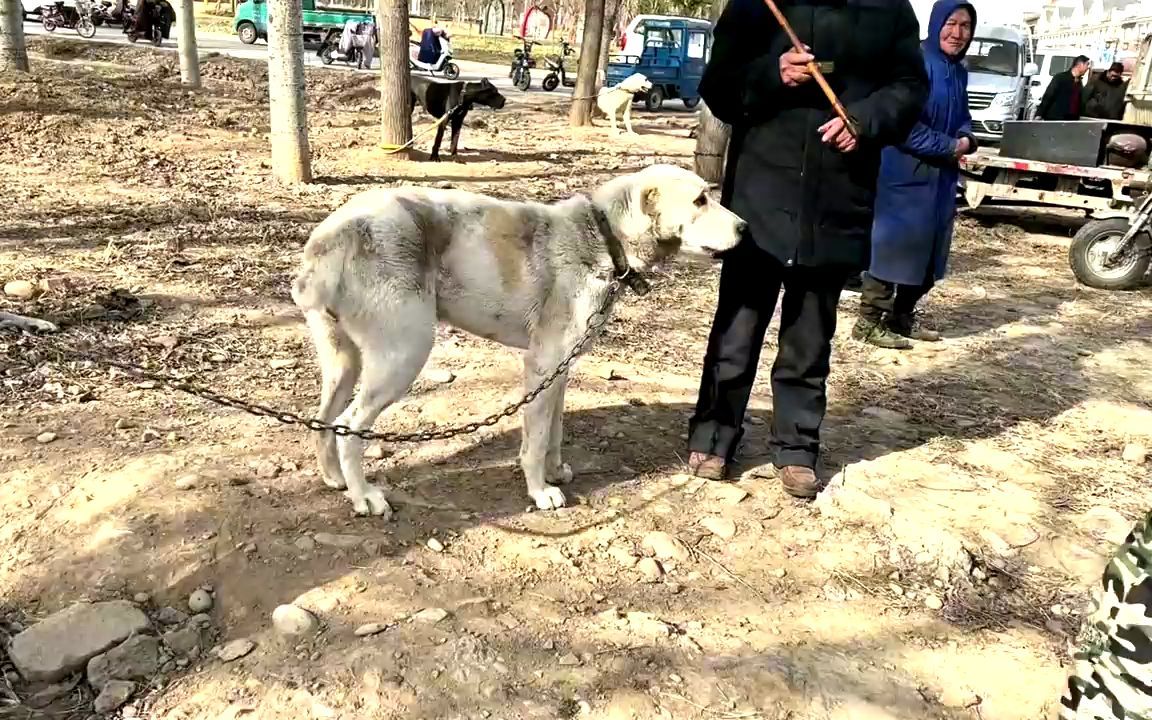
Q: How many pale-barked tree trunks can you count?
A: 3